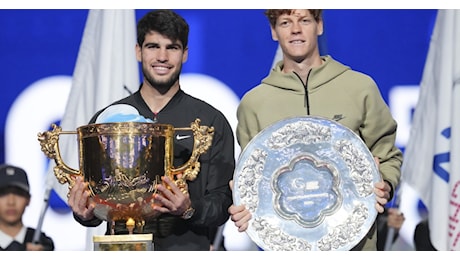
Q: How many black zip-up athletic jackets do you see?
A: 1